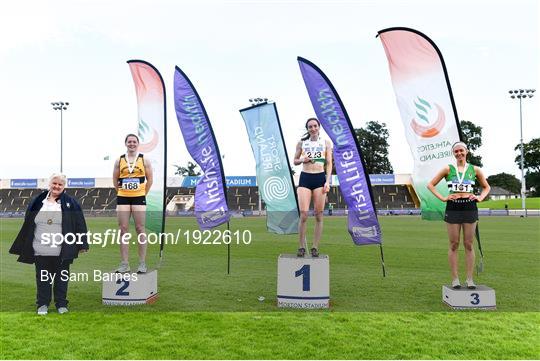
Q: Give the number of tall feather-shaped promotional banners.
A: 5